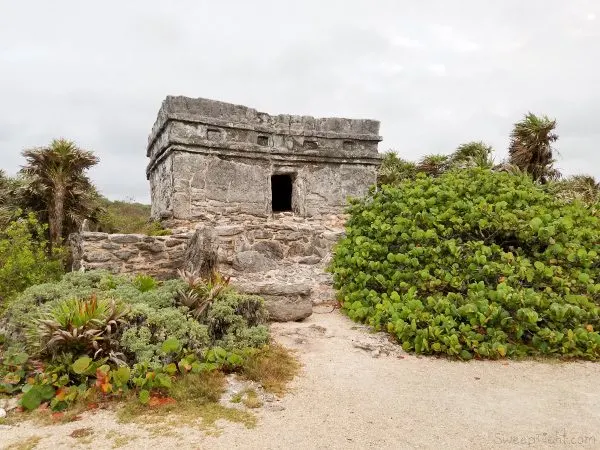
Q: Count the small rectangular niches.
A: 4